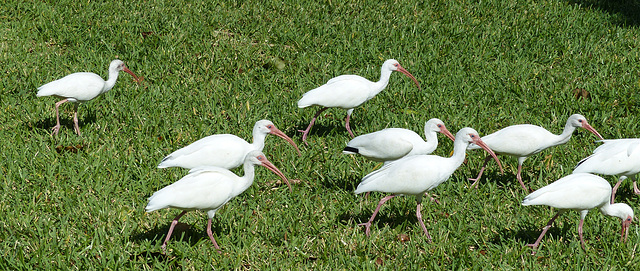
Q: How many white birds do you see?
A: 9